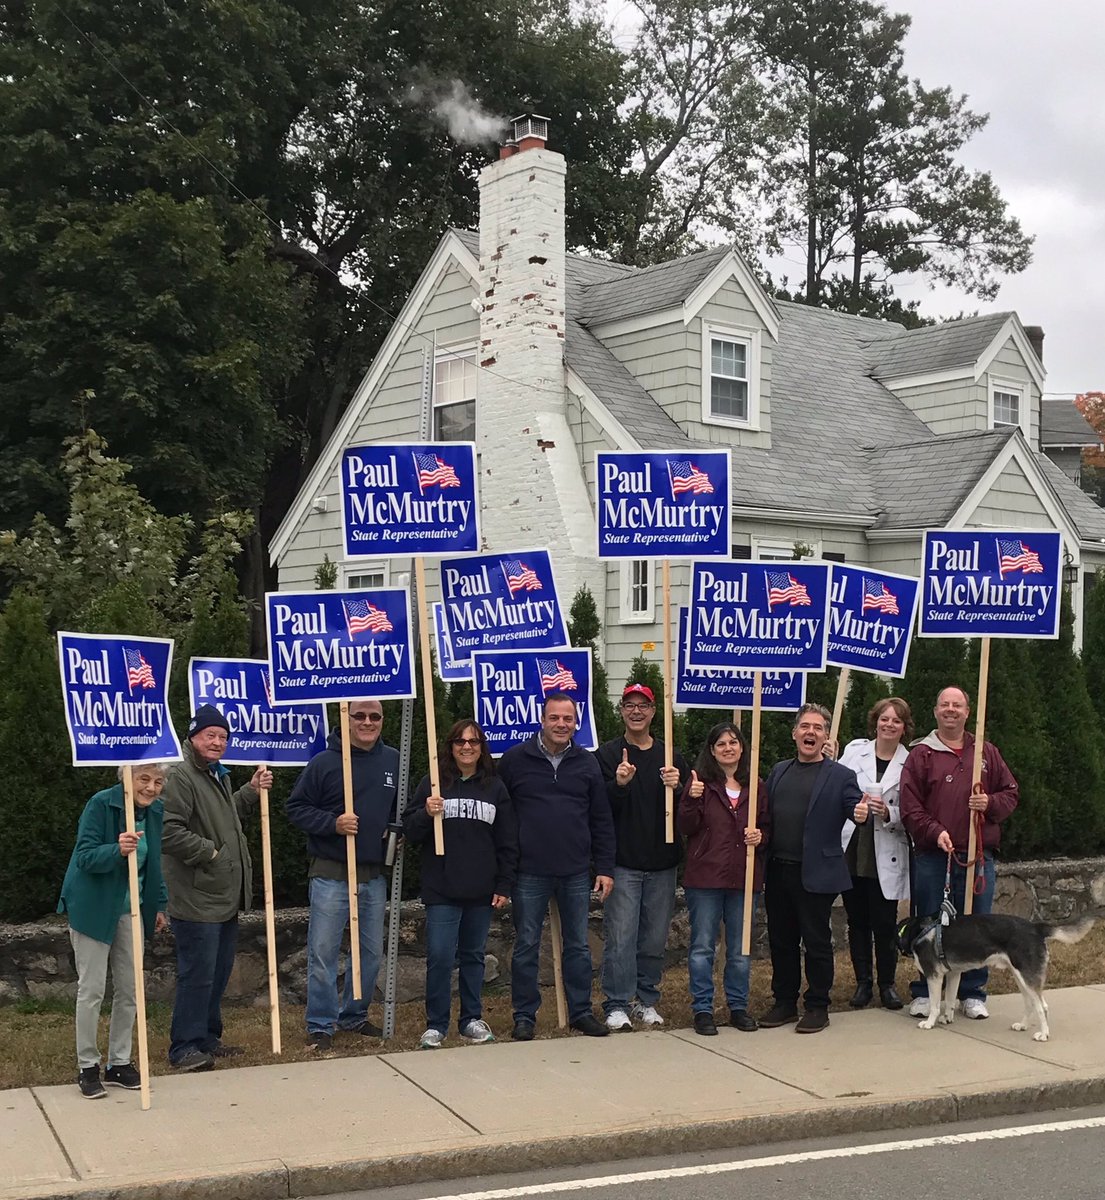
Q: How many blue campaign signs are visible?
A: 12